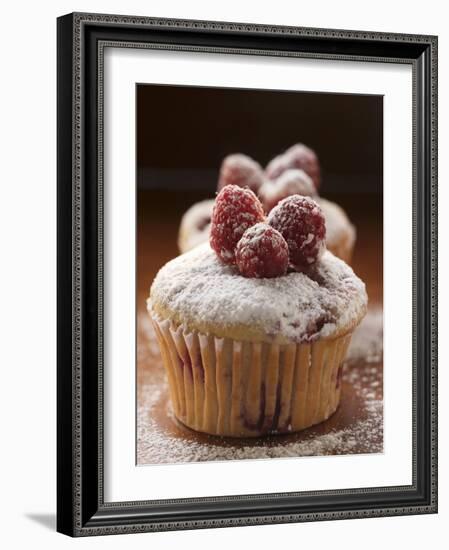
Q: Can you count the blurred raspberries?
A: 3